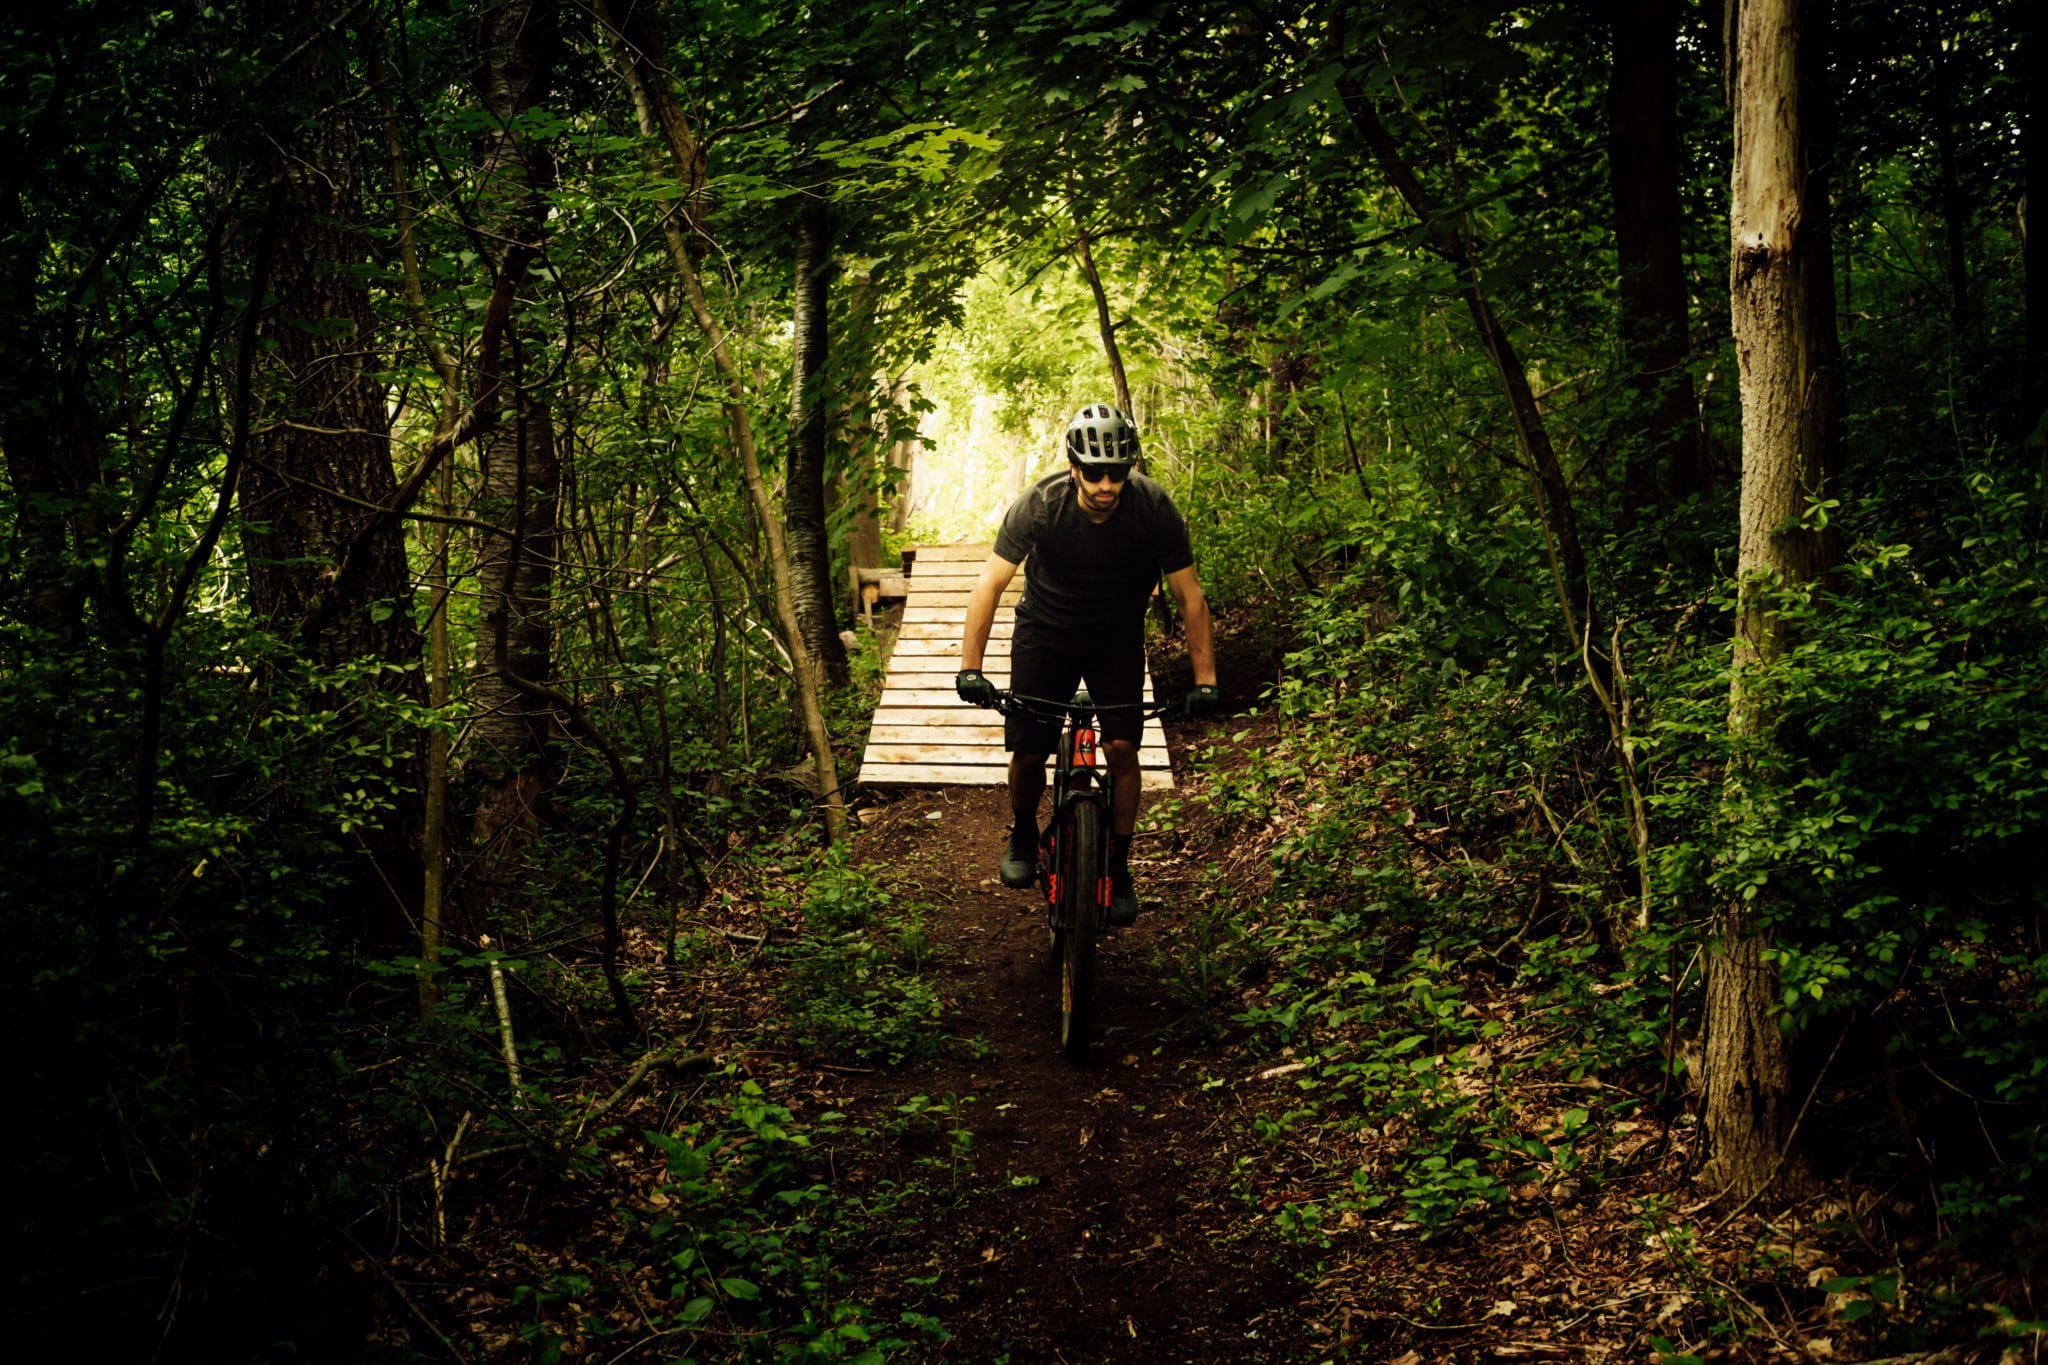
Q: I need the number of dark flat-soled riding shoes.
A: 2